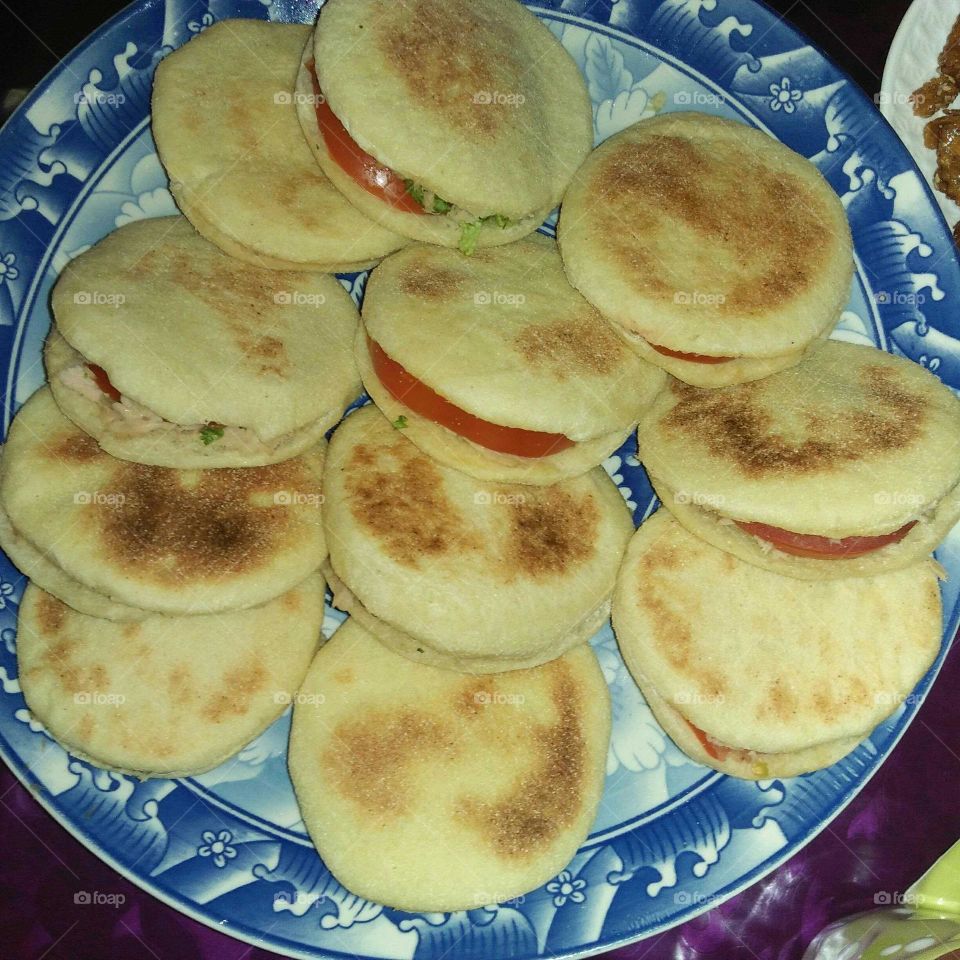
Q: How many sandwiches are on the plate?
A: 11